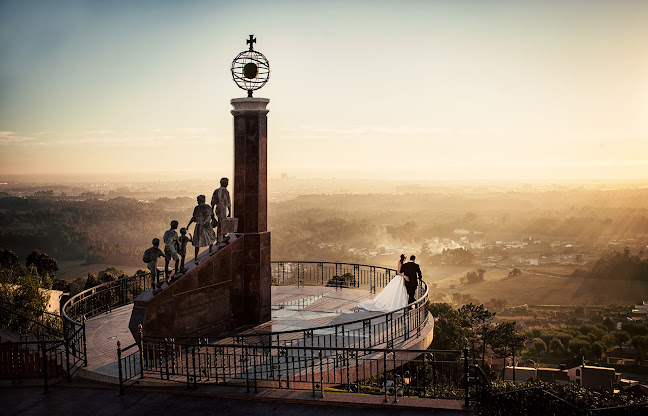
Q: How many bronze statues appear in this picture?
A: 5